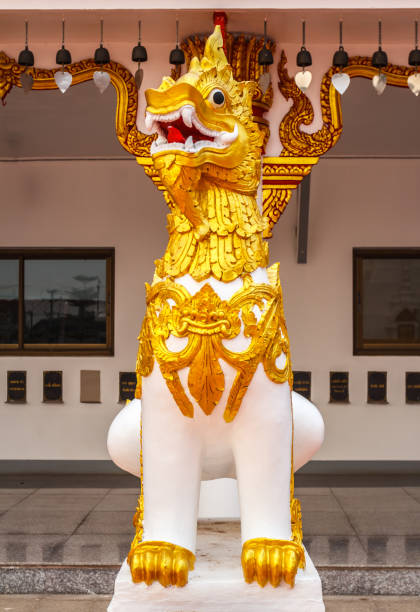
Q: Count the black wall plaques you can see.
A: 7